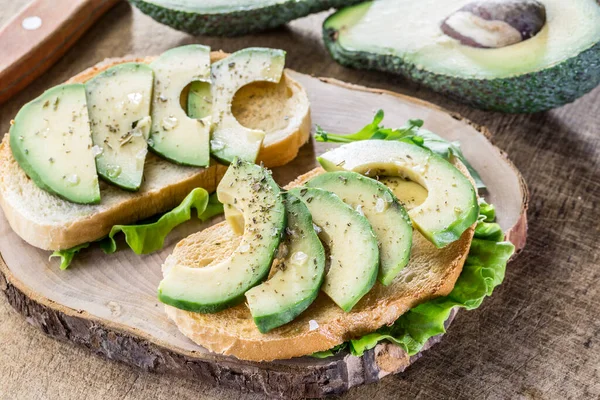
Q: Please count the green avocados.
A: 2